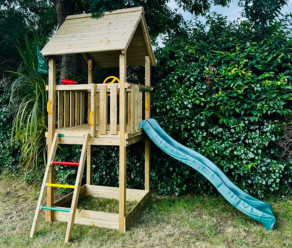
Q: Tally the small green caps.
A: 2